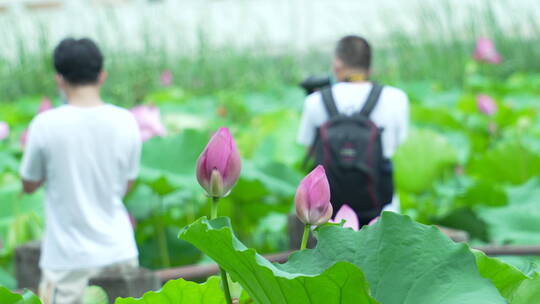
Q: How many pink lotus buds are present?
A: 2